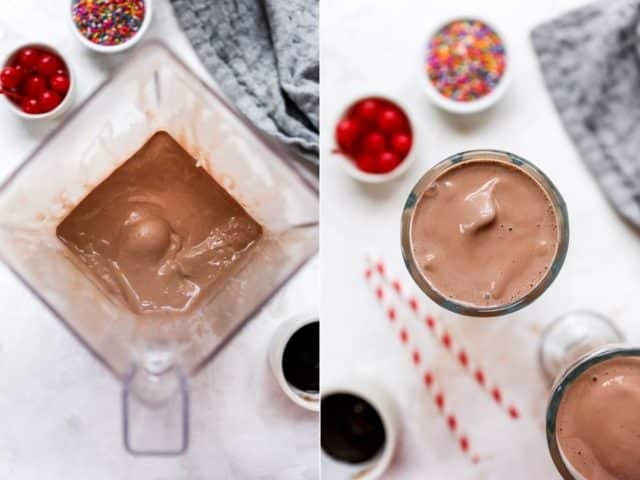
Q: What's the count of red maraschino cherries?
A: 14